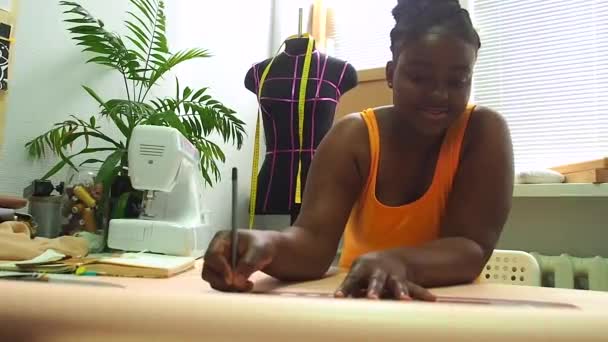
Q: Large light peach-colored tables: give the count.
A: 1